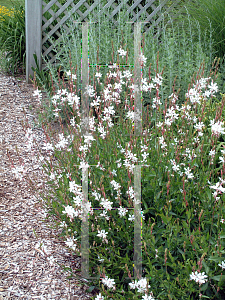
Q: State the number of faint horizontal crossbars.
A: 2